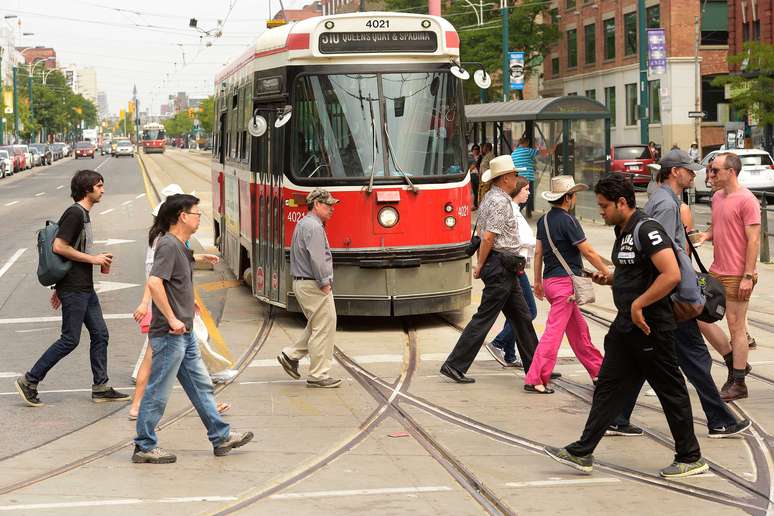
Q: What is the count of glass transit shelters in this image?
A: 1